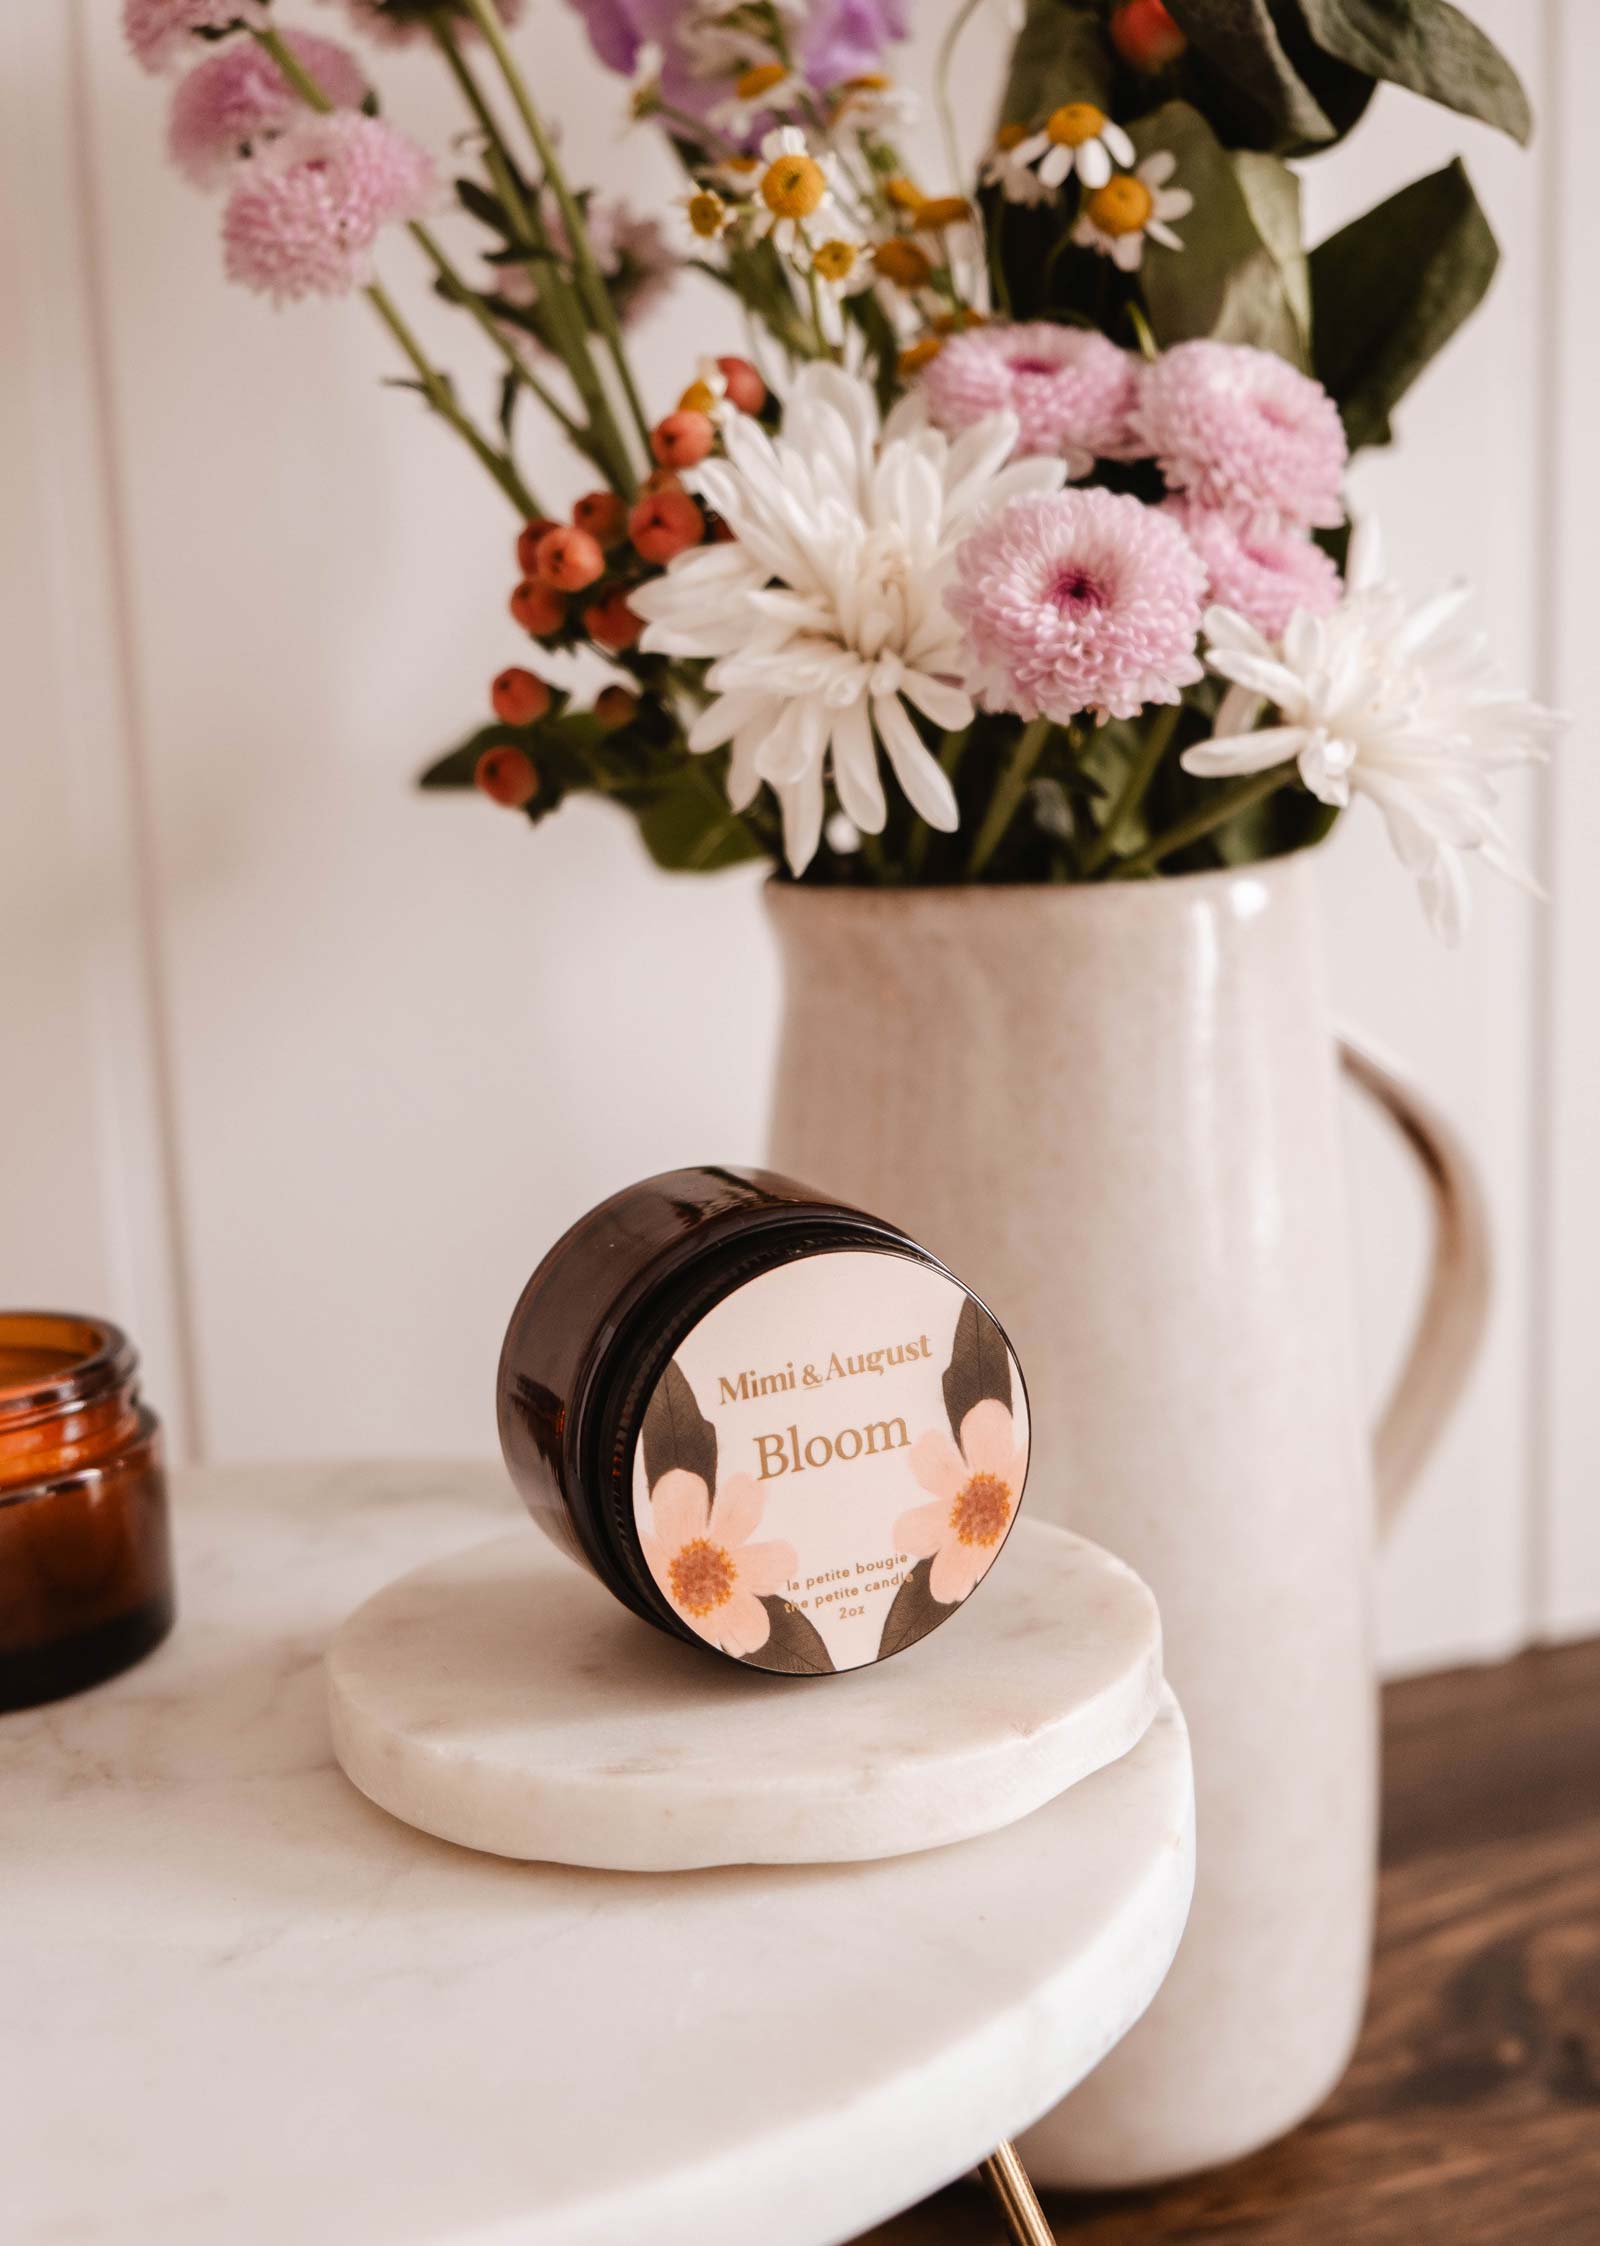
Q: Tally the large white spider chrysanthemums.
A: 2